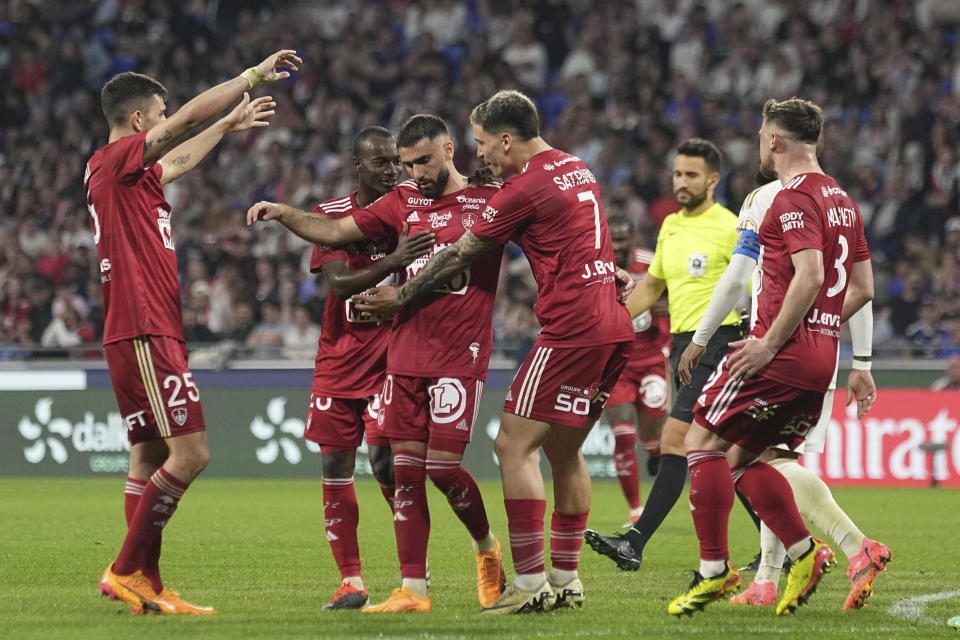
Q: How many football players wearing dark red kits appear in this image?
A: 6